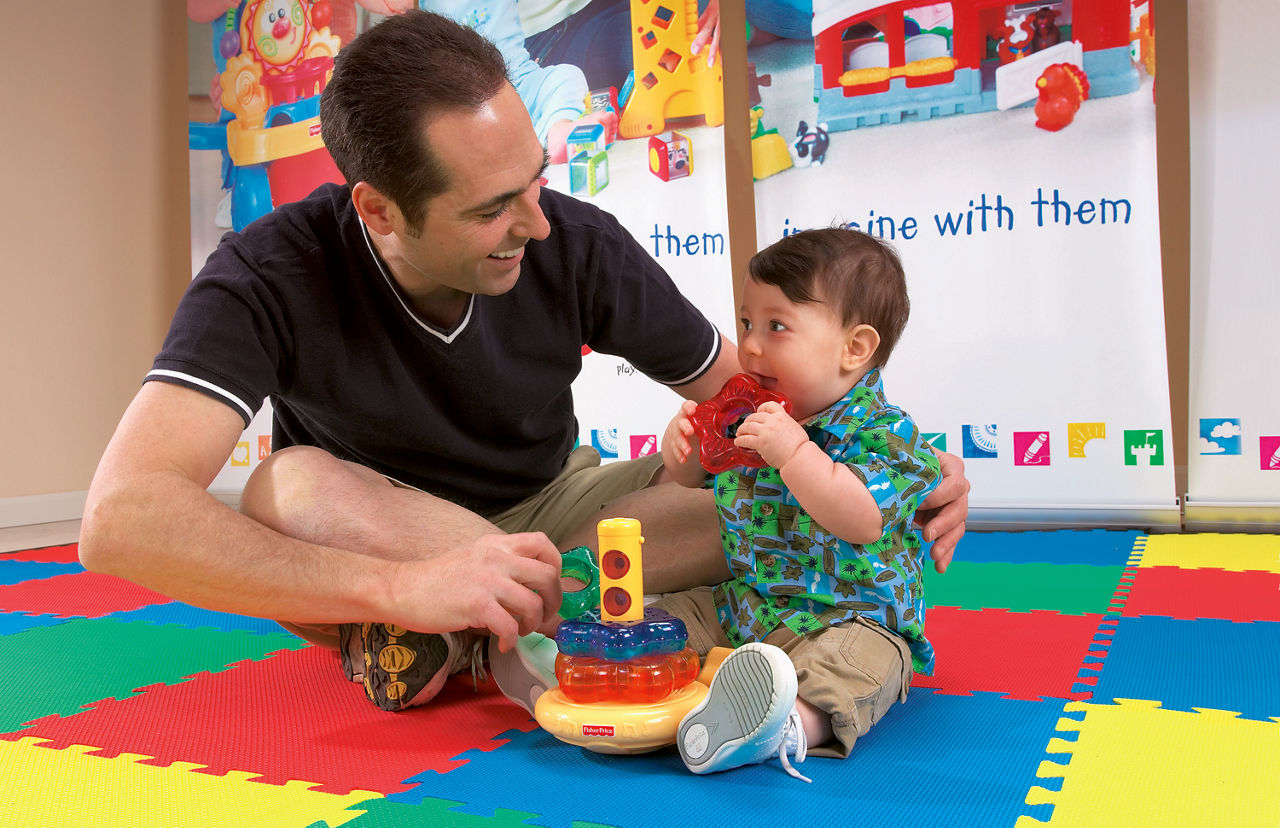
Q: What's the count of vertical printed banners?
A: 4